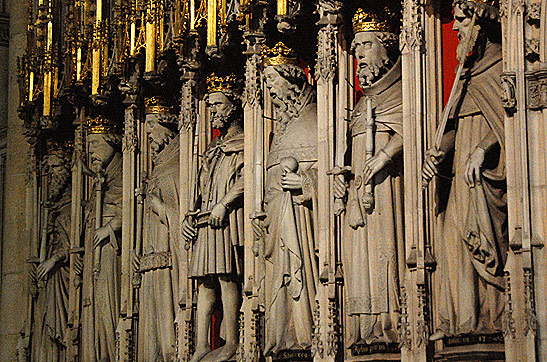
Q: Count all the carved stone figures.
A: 7